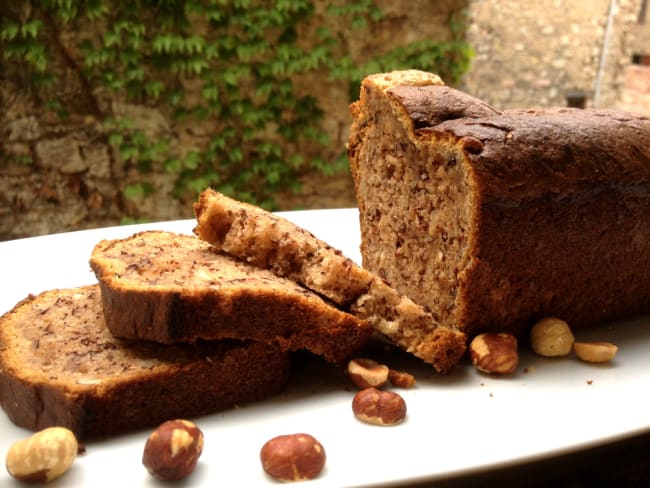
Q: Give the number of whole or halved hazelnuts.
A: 8